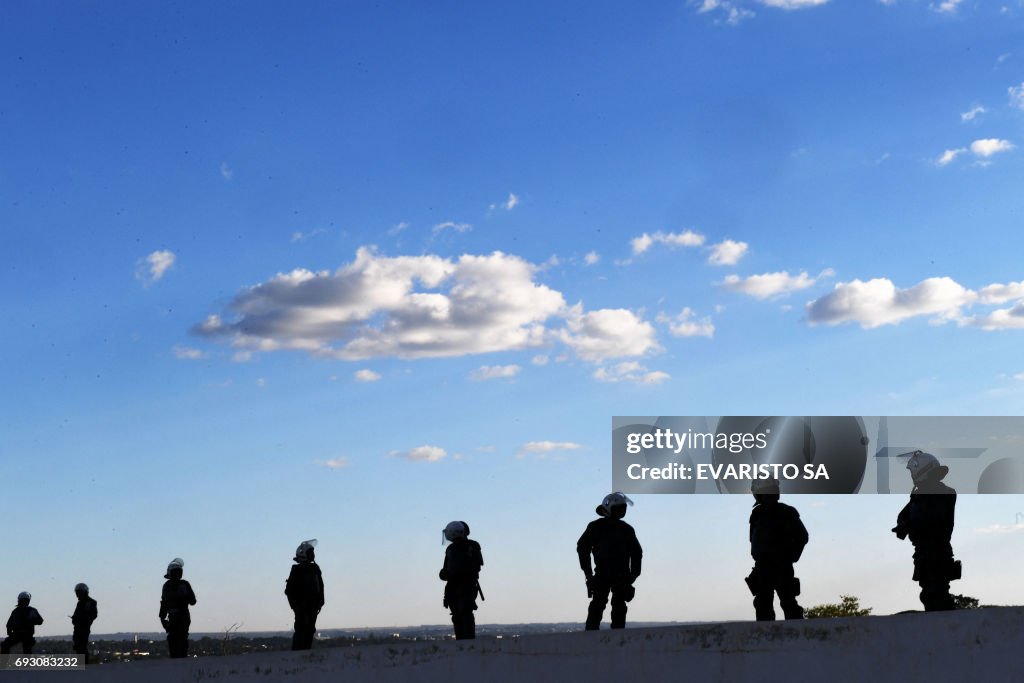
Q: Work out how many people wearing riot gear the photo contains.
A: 8